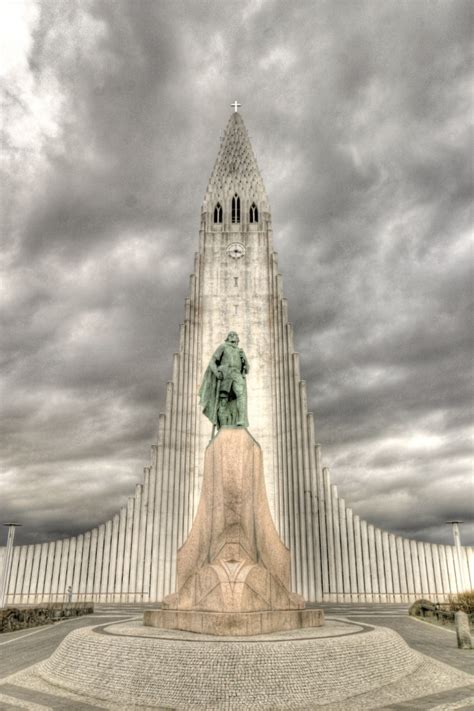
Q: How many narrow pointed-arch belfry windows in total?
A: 3